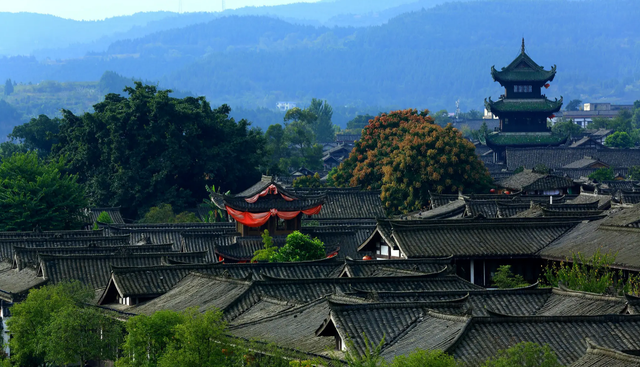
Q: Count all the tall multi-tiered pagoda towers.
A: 1